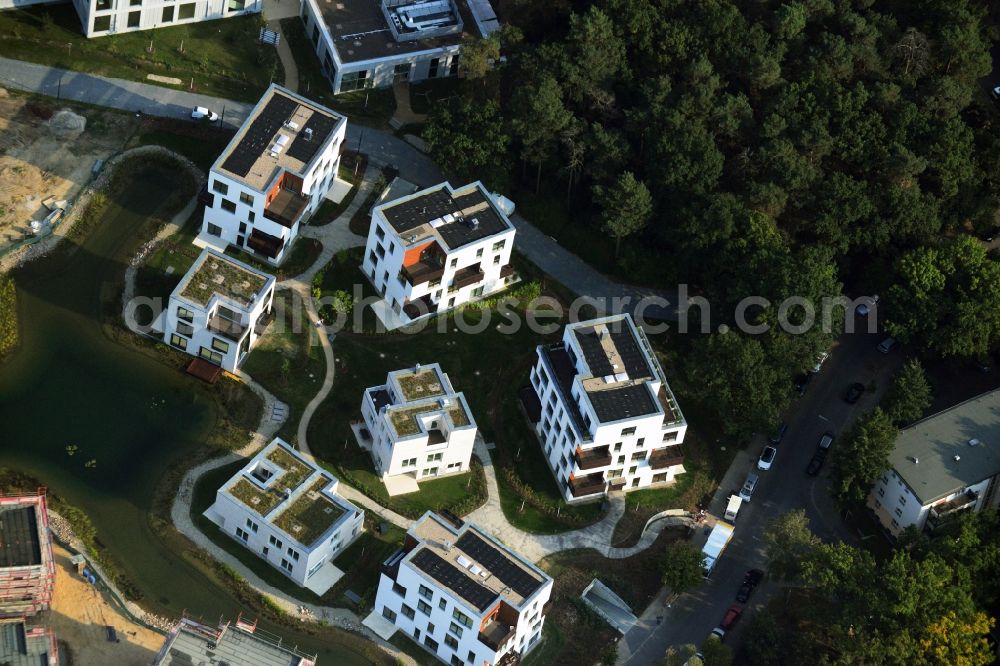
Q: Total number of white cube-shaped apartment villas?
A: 7